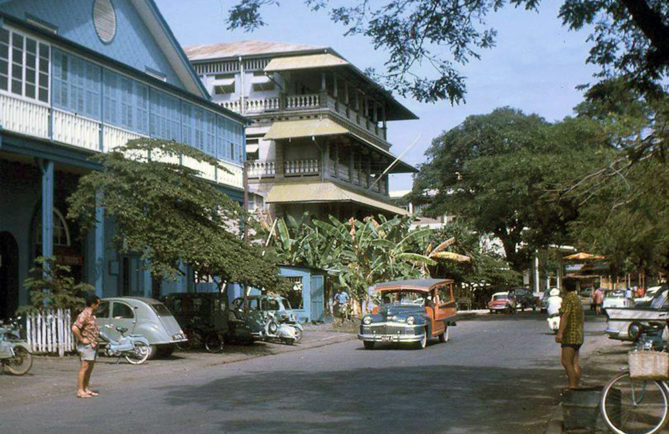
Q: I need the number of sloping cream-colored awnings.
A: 3